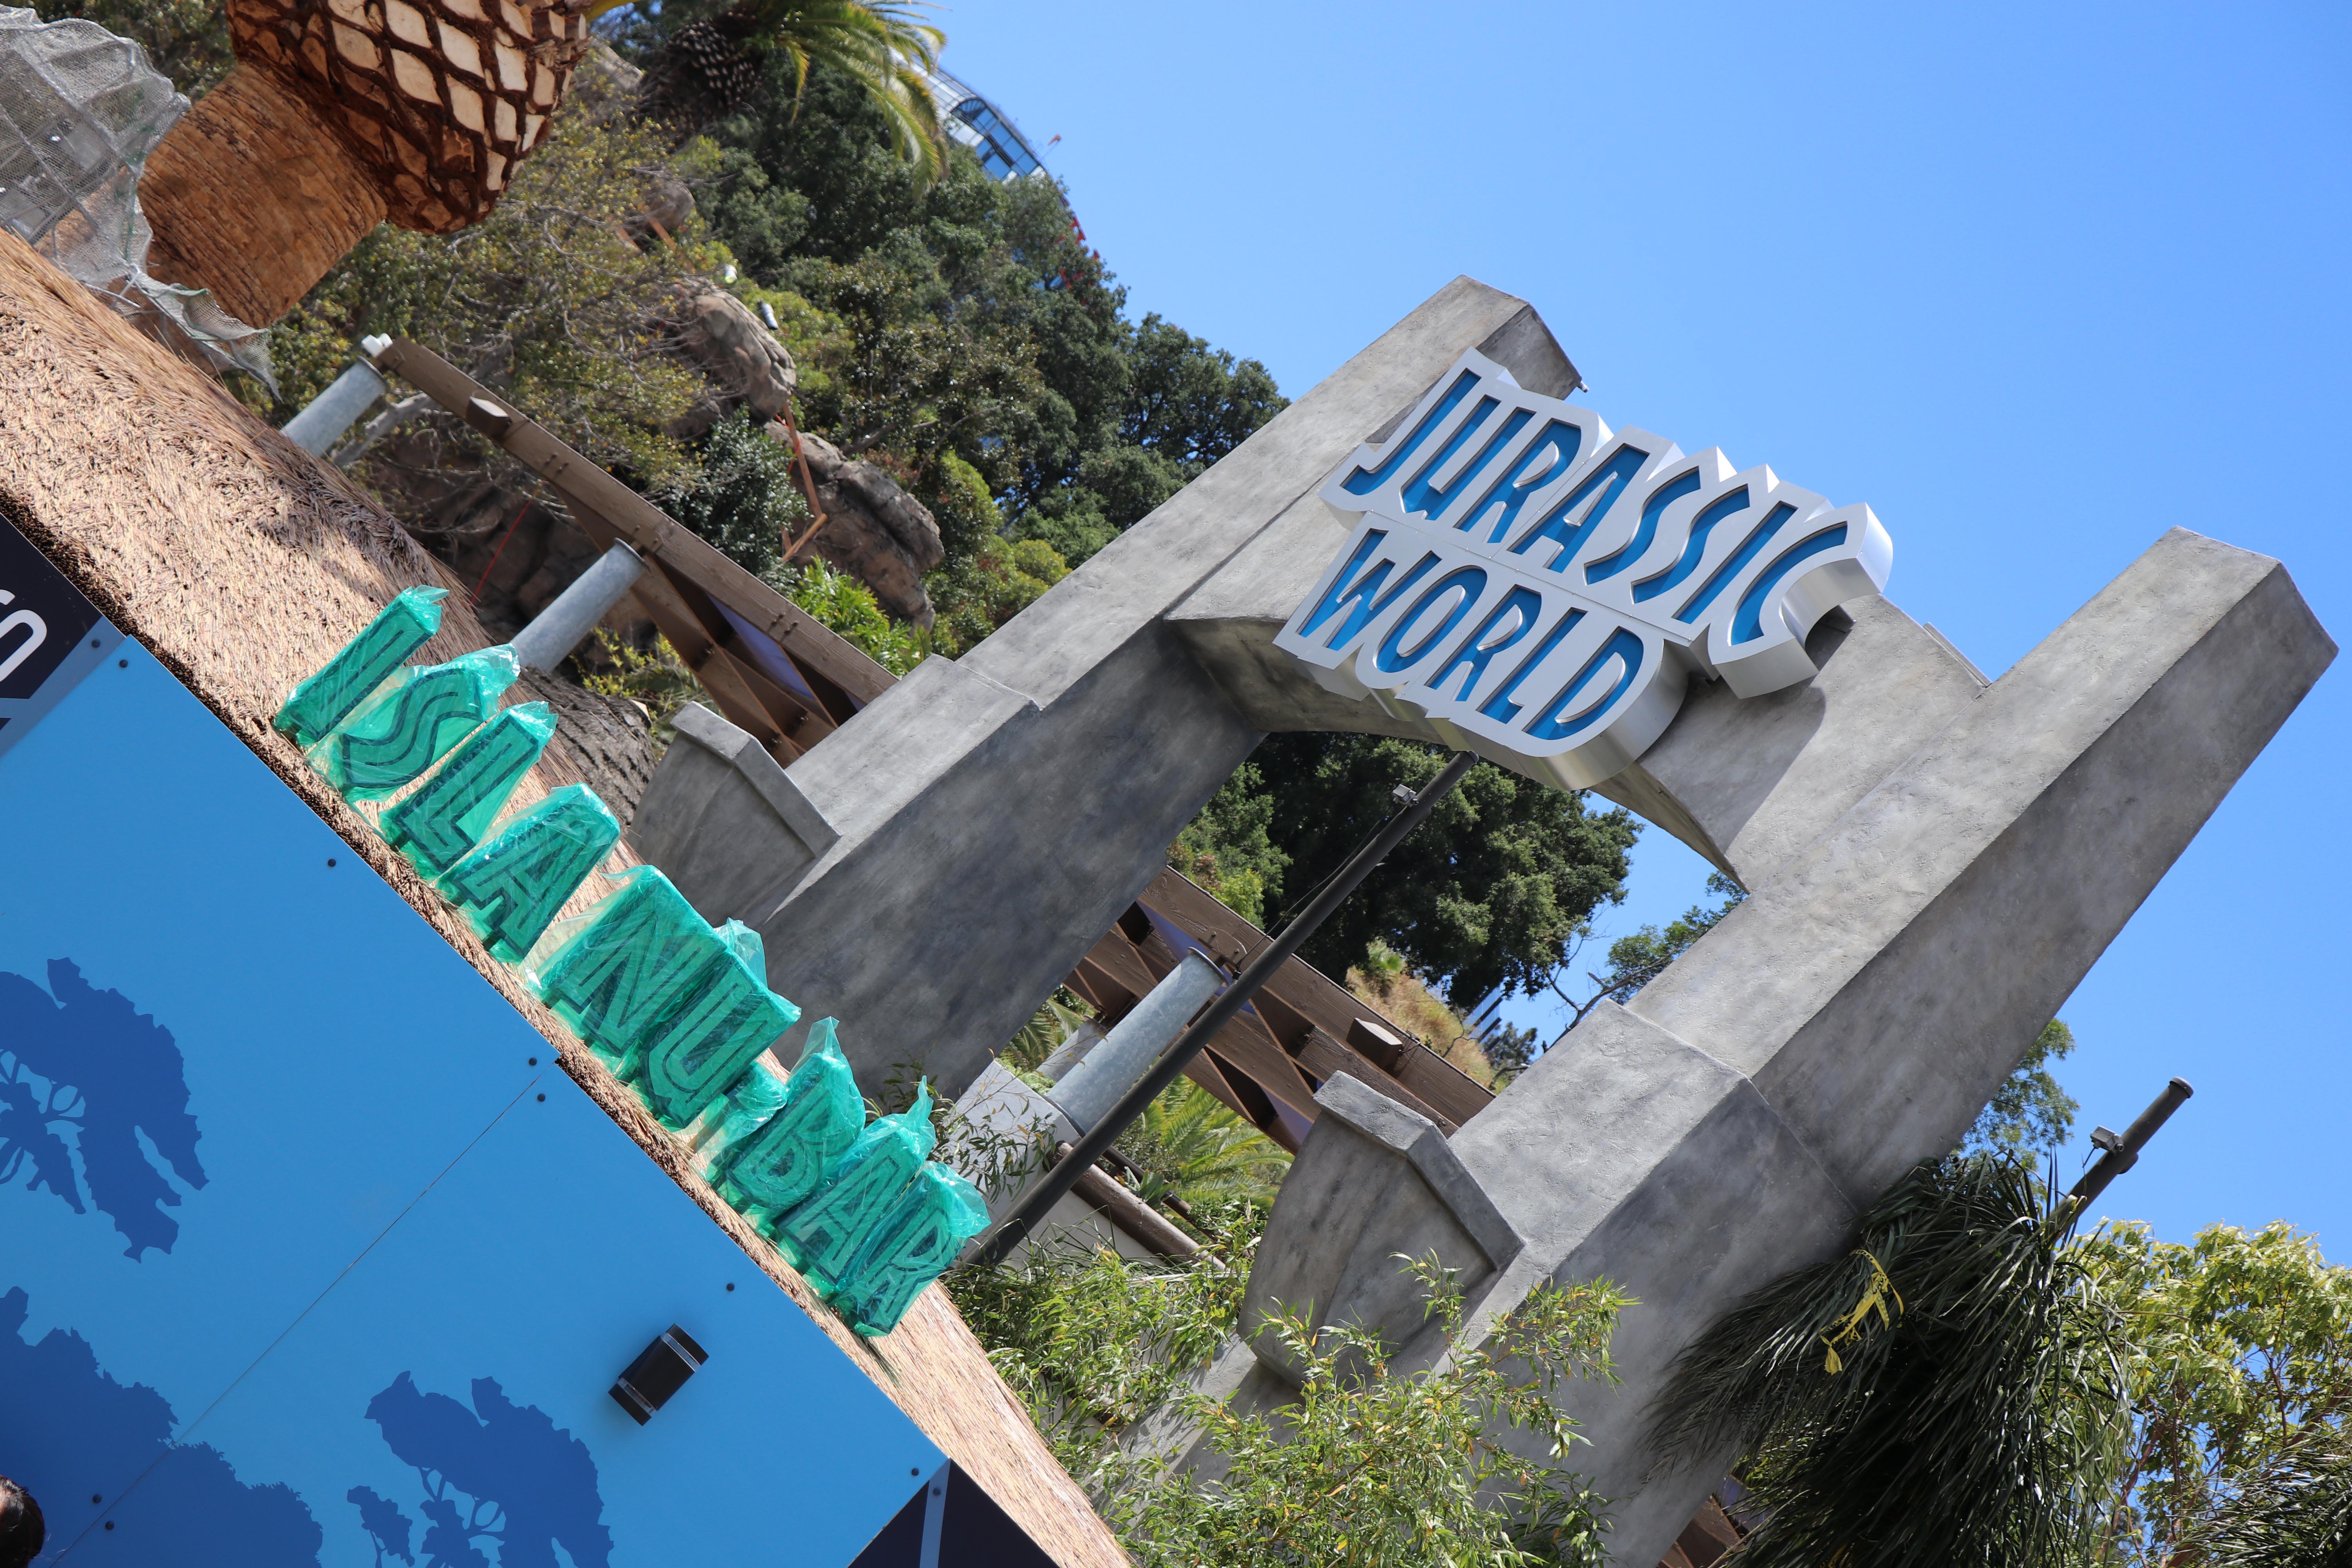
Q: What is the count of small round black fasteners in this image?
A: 10